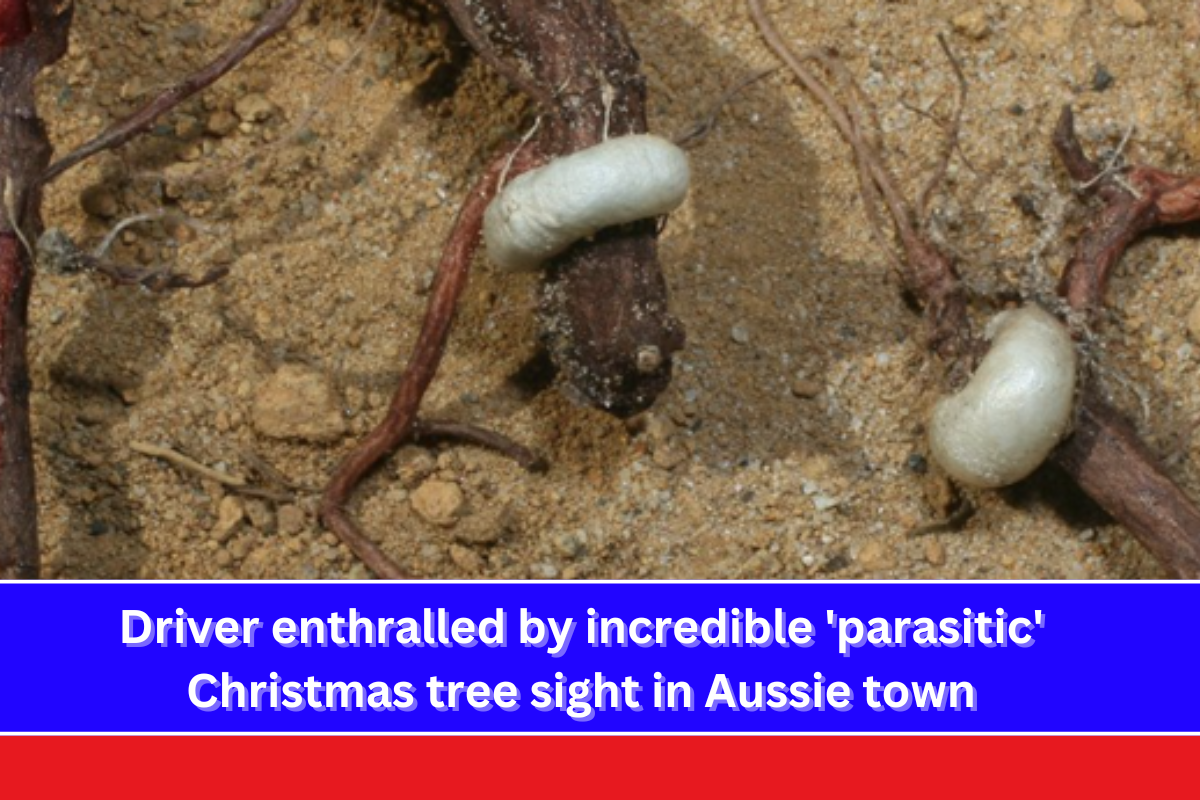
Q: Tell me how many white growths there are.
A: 2